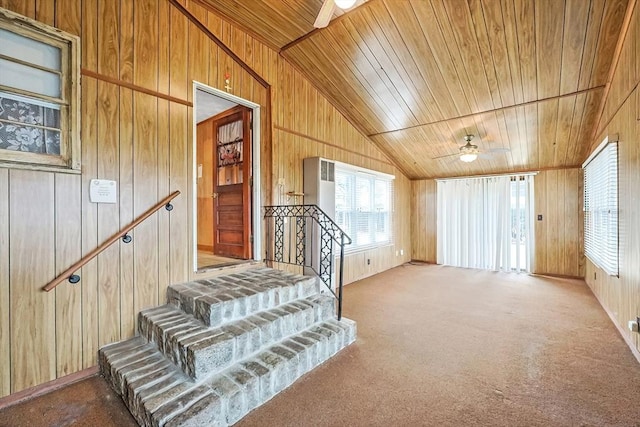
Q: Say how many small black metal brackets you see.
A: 3